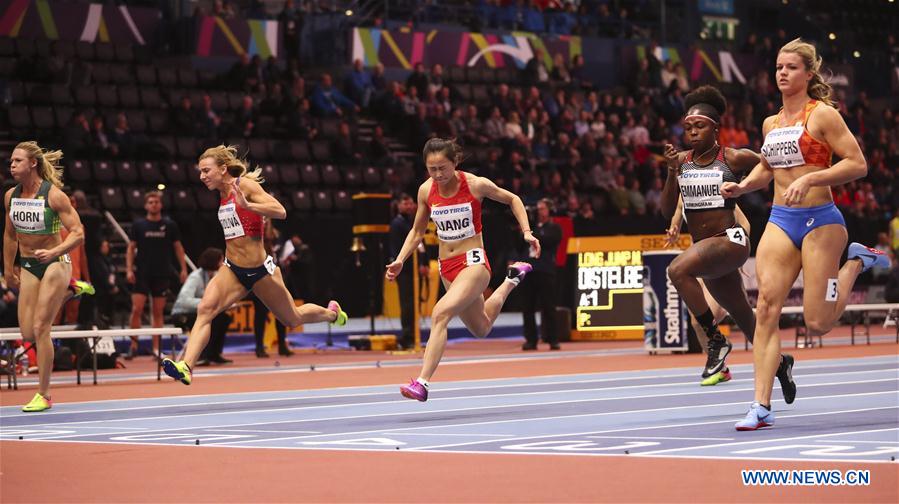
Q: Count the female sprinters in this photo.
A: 5